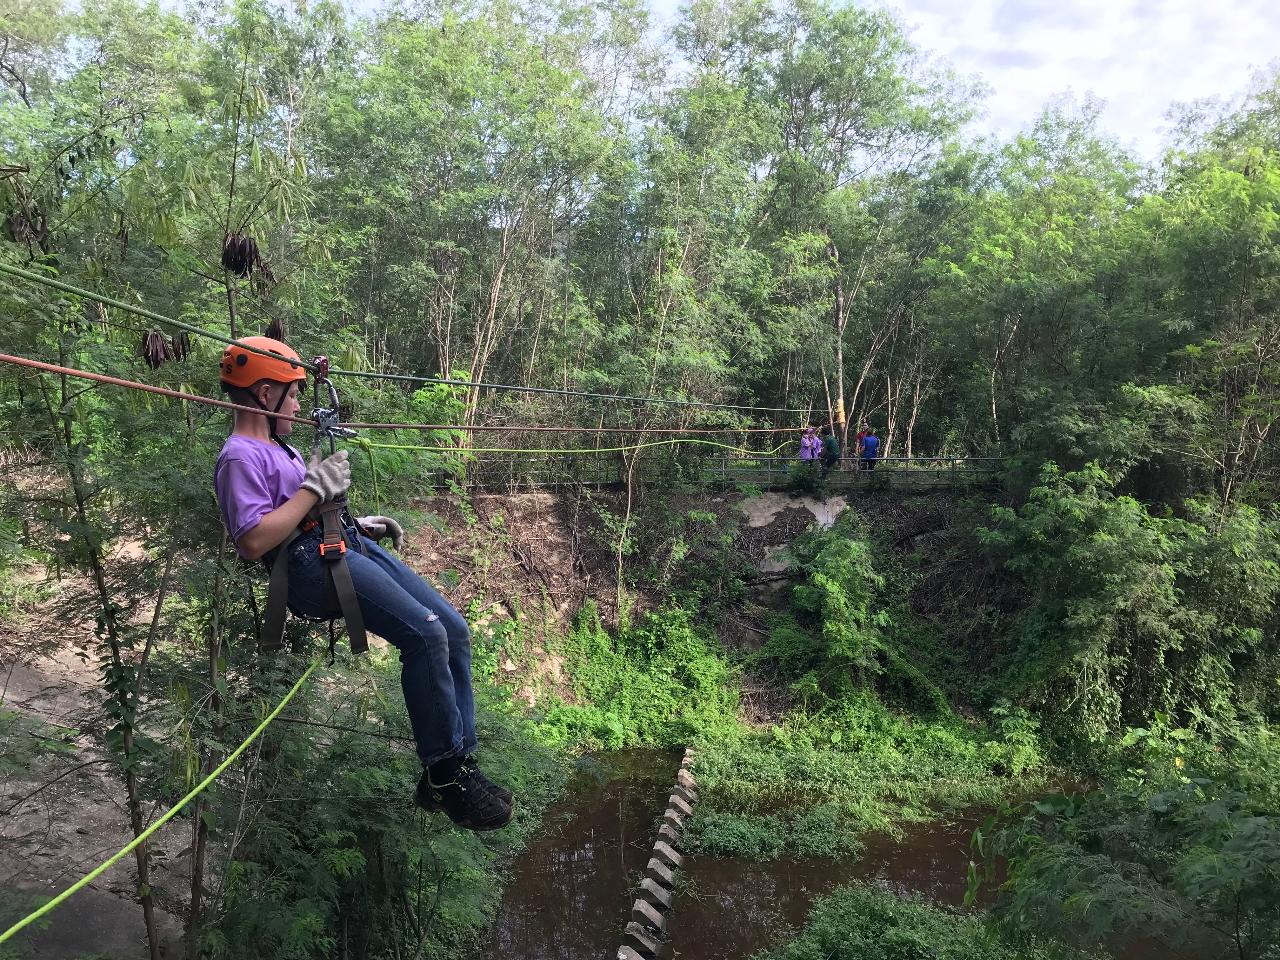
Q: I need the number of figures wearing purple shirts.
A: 3